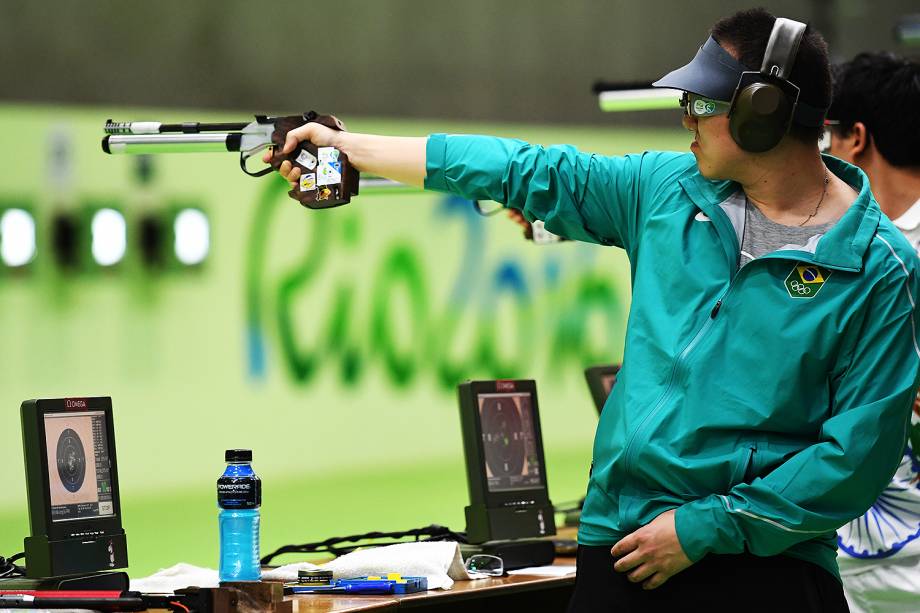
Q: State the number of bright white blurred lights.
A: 3